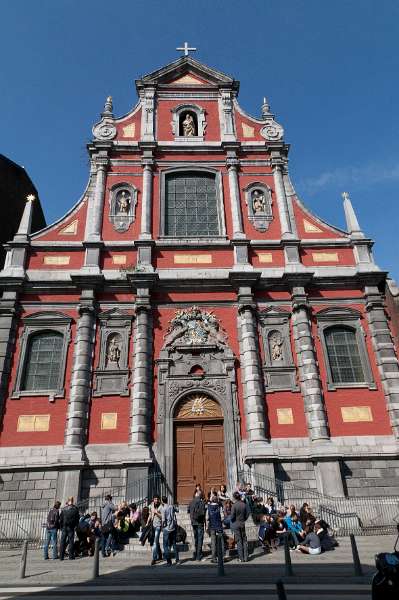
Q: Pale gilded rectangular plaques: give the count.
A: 9